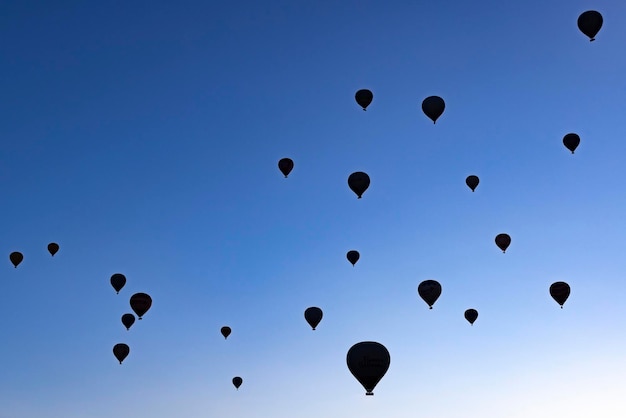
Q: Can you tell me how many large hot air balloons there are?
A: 1